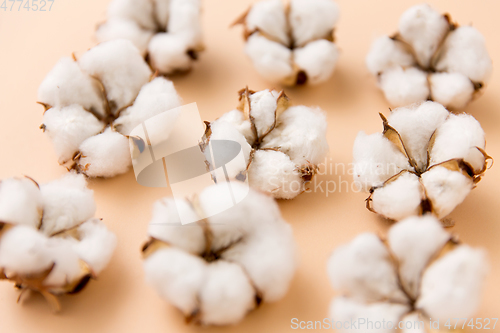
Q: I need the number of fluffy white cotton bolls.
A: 9